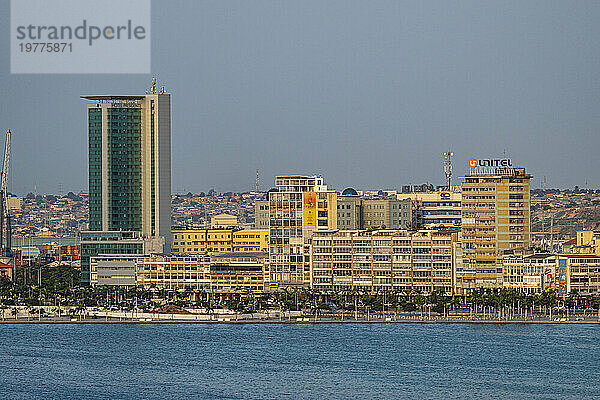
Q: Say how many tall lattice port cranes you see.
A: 1